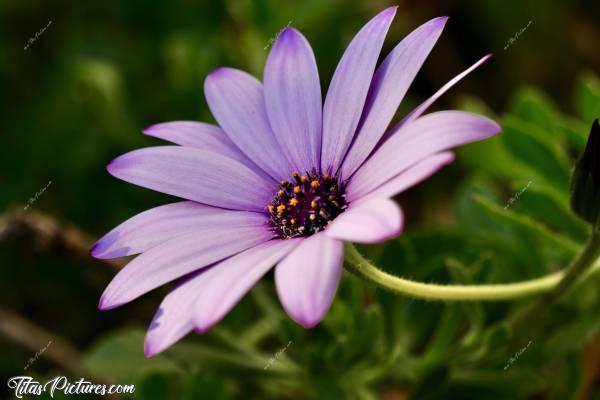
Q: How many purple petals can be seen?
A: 15